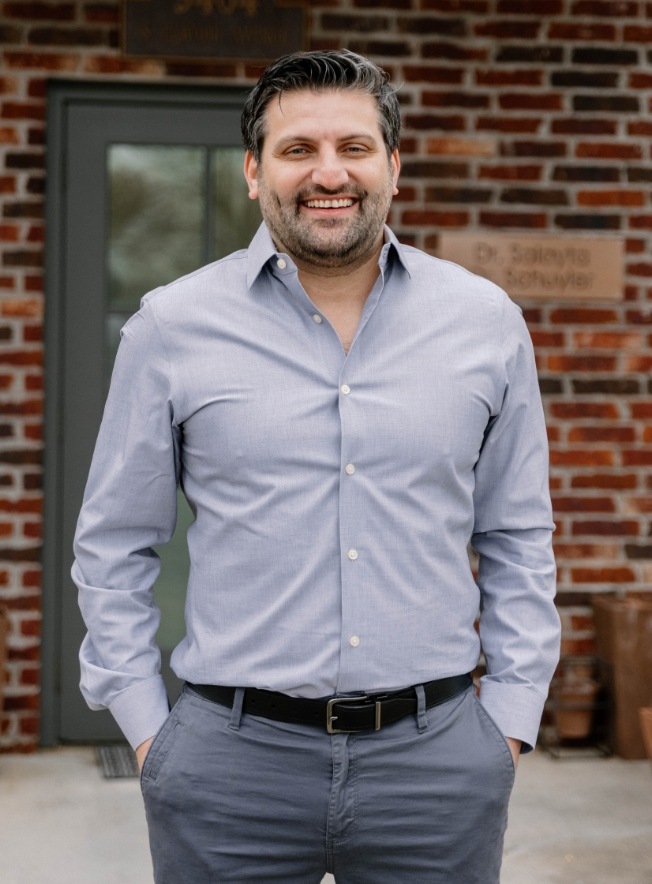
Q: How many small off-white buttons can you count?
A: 6